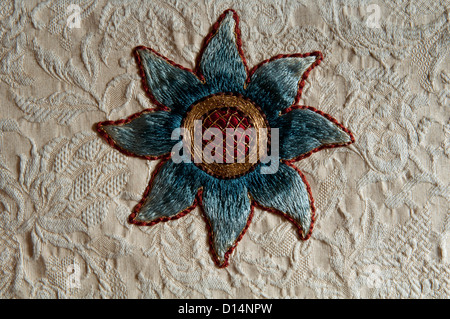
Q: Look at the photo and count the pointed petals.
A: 8